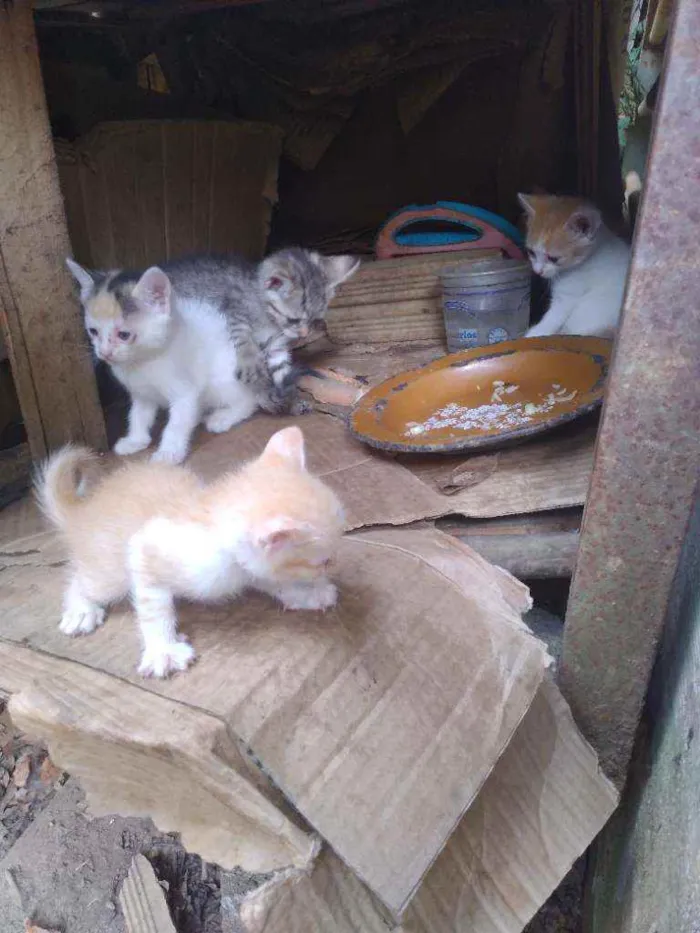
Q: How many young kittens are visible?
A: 4